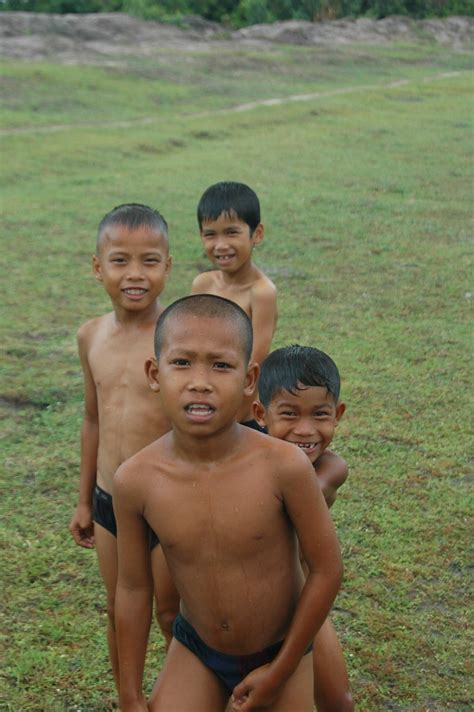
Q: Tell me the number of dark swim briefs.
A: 3